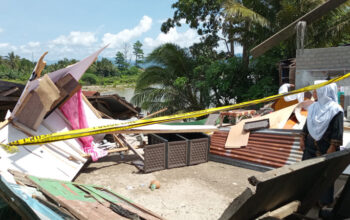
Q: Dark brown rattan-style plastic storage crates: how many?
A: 3